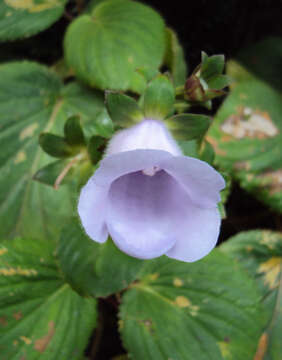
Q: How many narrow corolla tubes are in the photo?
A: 1